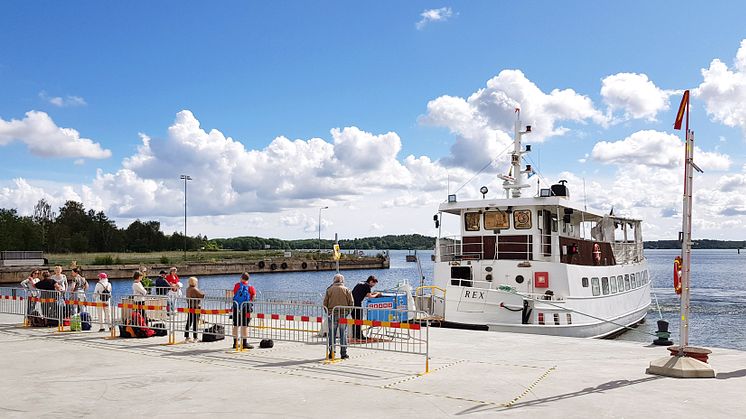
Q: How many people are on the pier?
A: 13